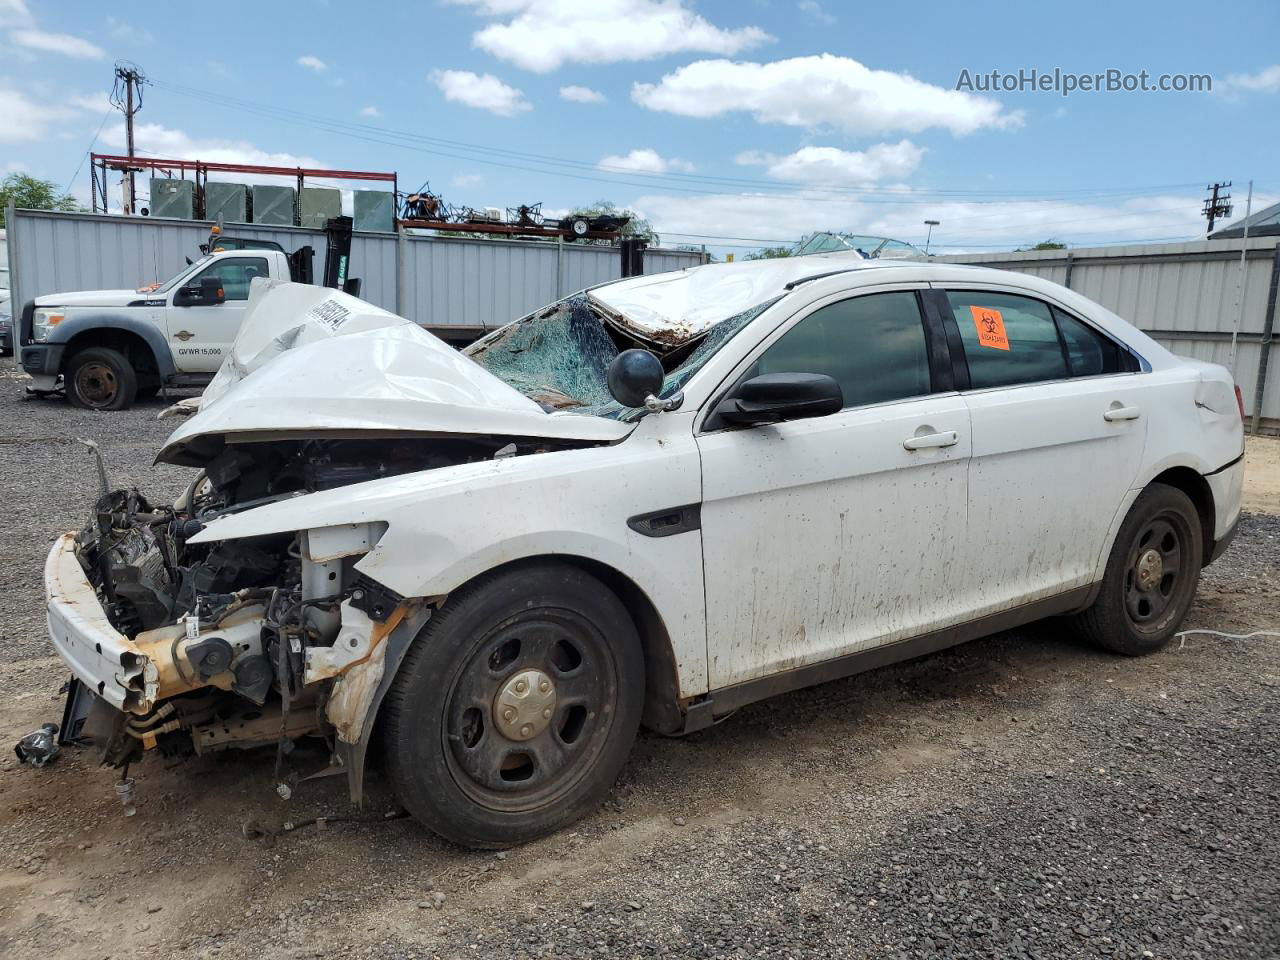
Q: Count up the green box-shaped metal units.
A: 5